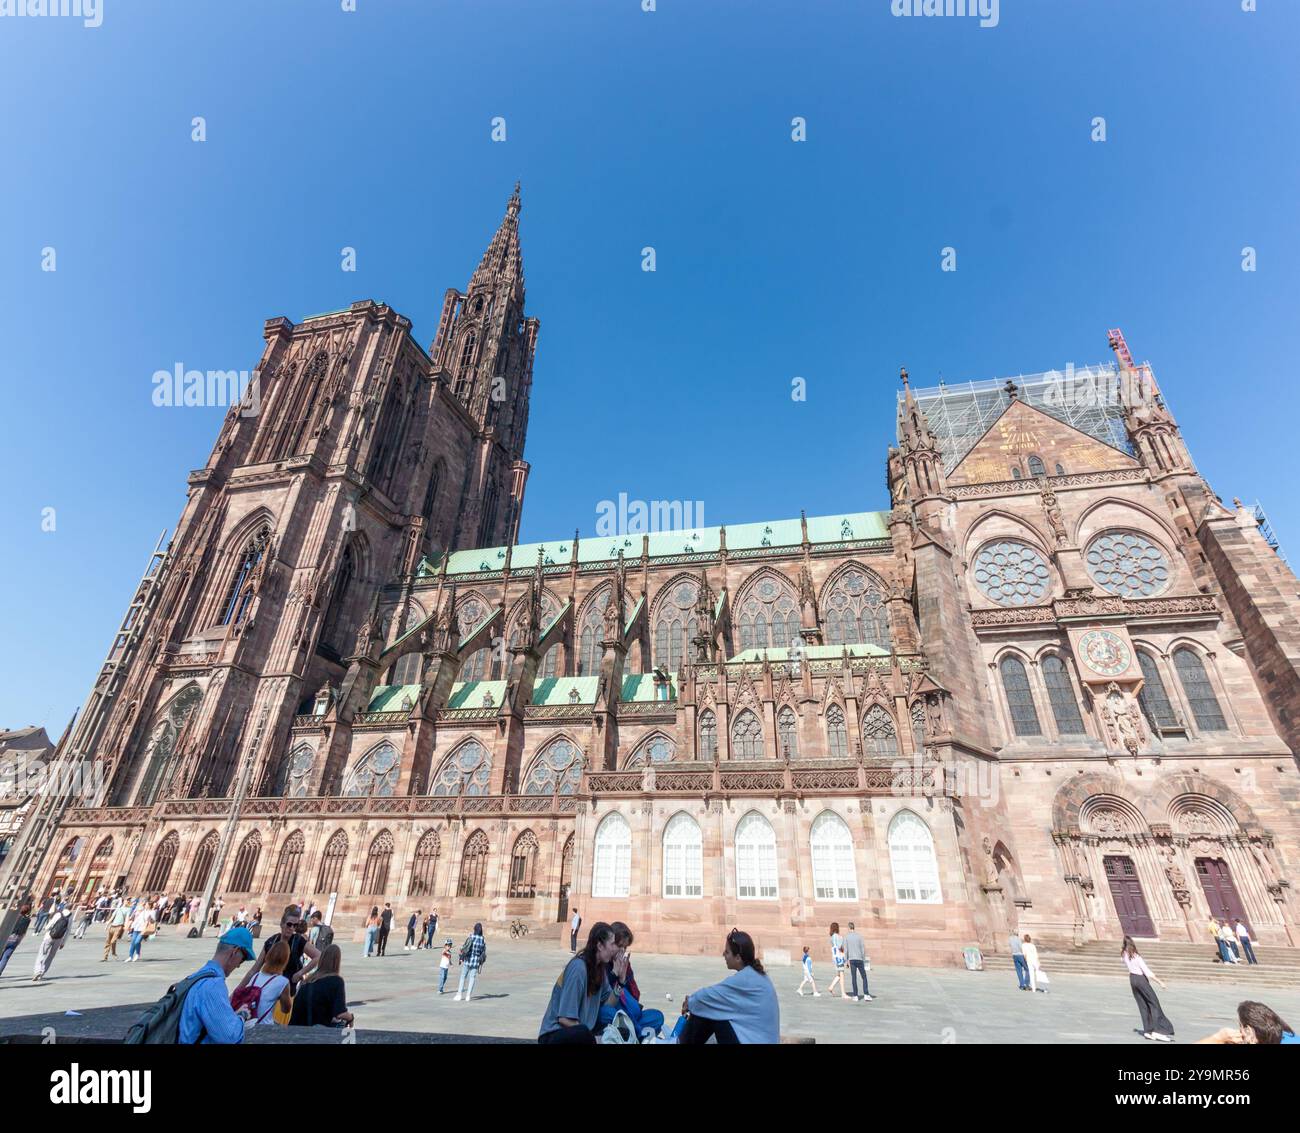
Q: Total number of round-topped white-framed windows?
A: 5